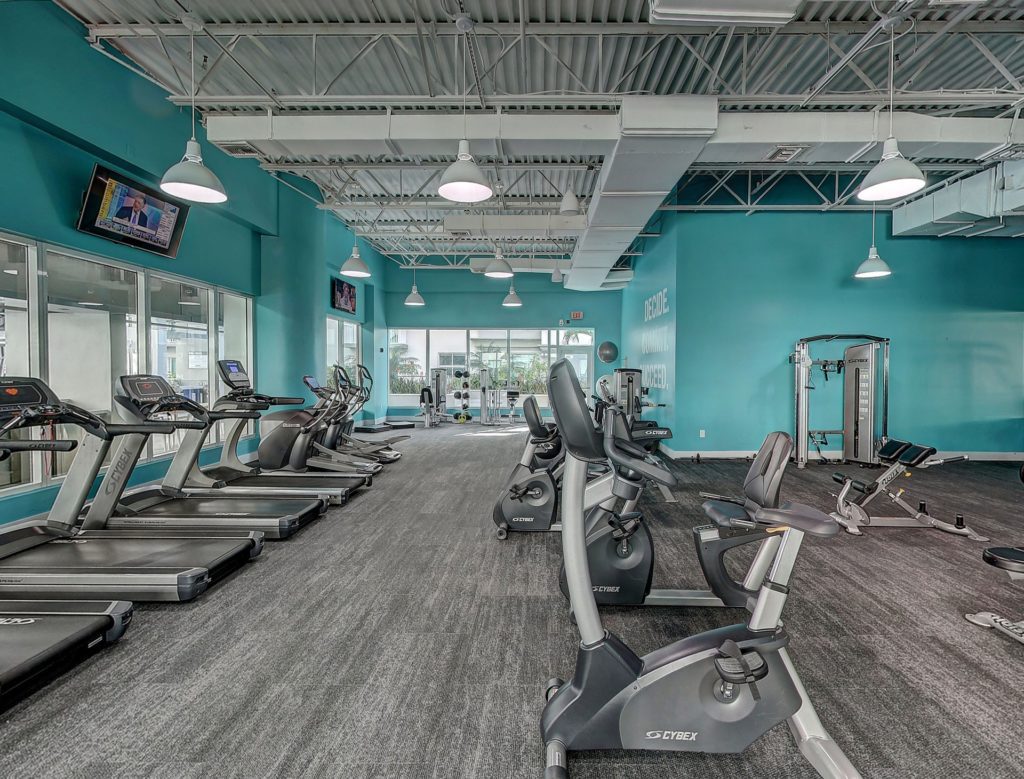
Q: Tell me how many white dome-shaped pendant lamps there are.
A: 8